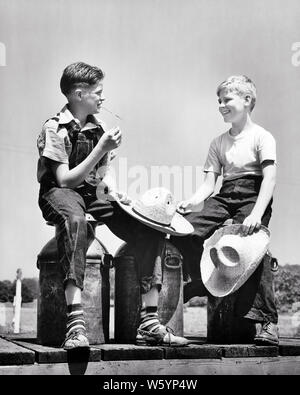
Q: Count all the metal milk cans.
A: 3